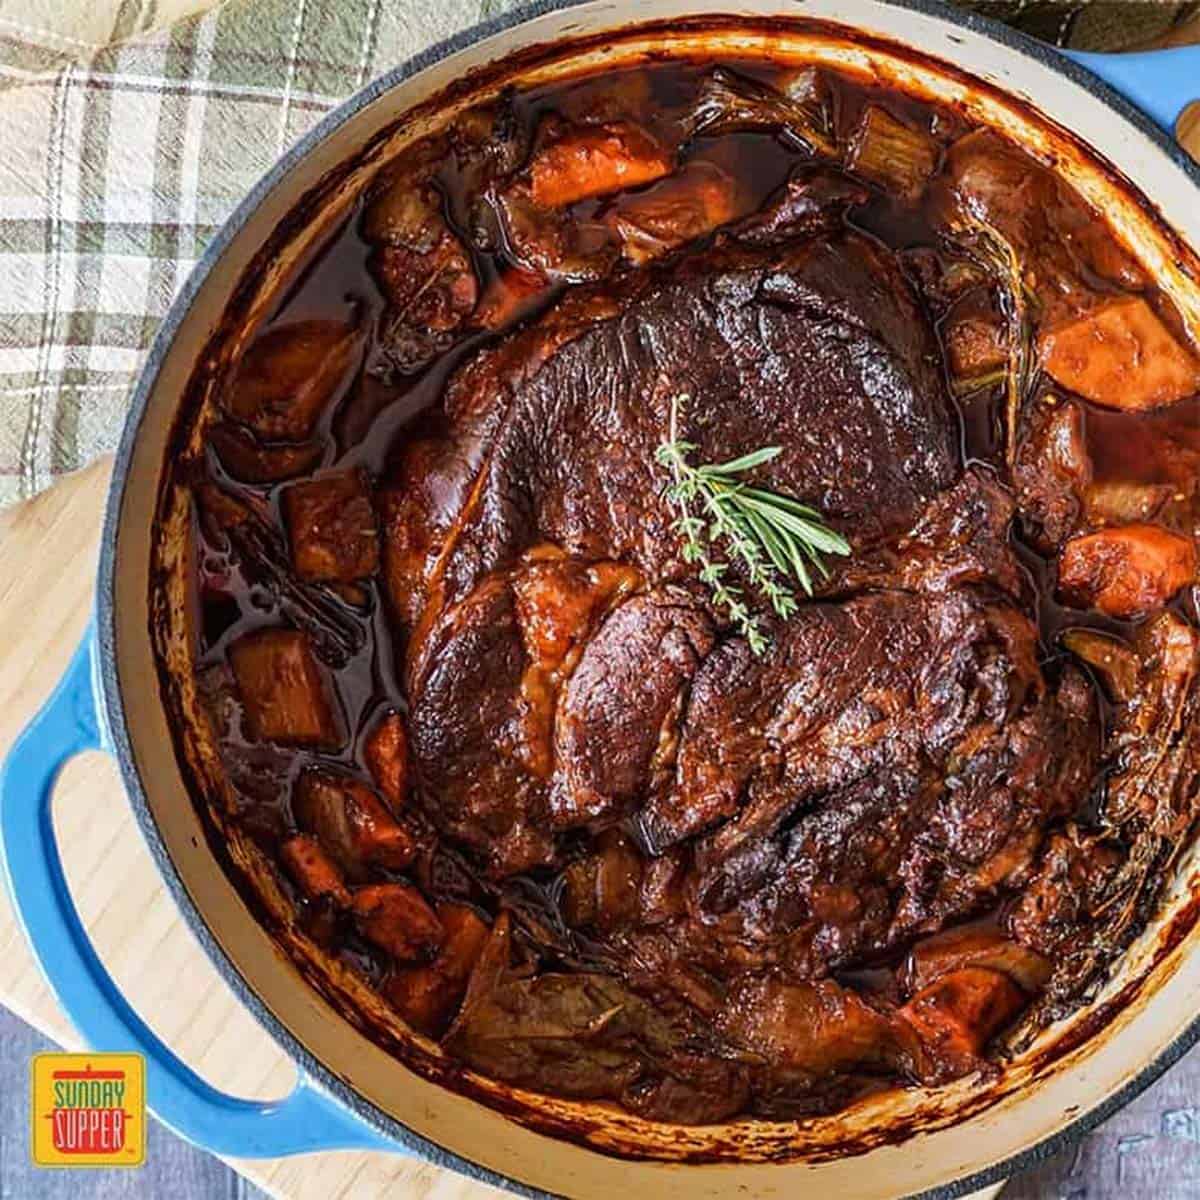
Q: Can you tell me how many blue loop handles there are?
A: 2